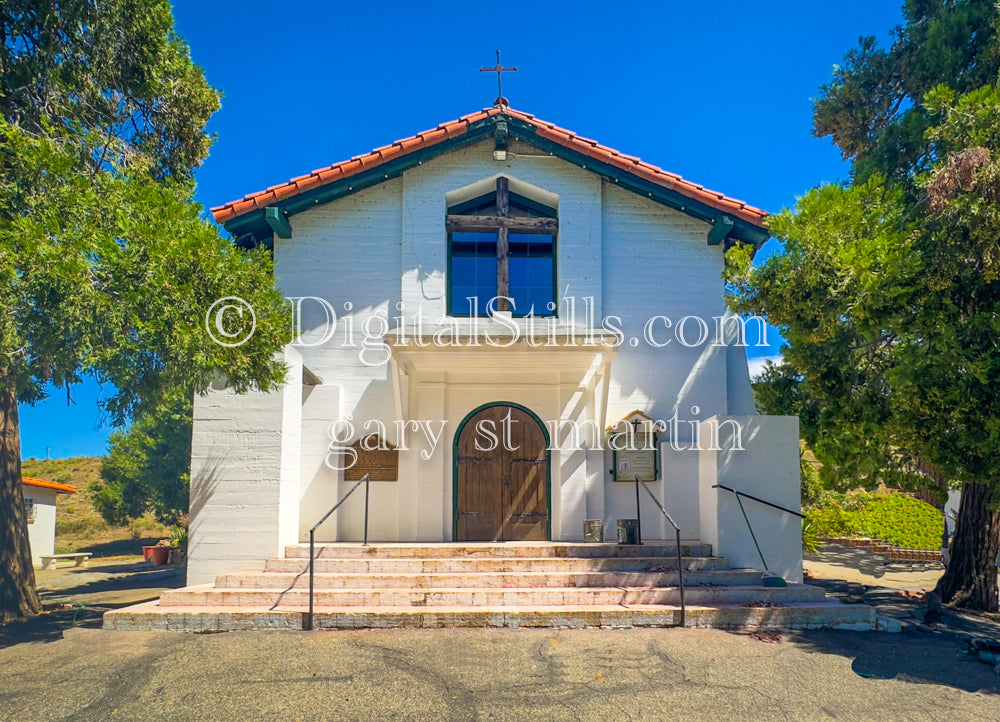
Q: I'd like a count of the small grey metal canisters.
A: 2